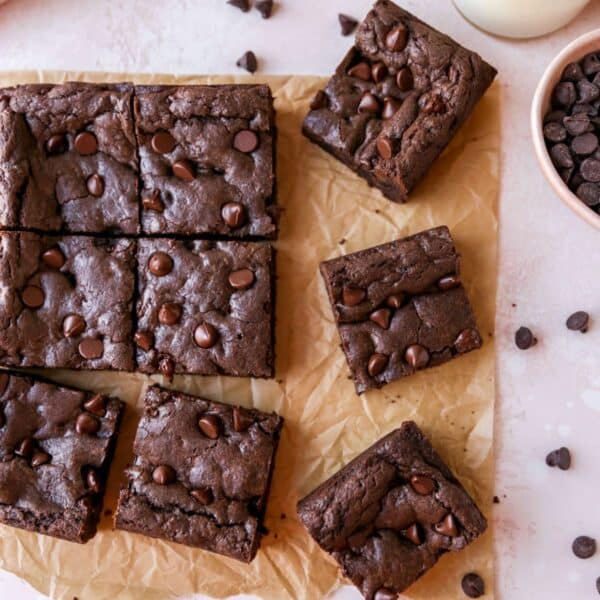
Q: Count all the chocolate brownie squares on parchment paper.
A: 9